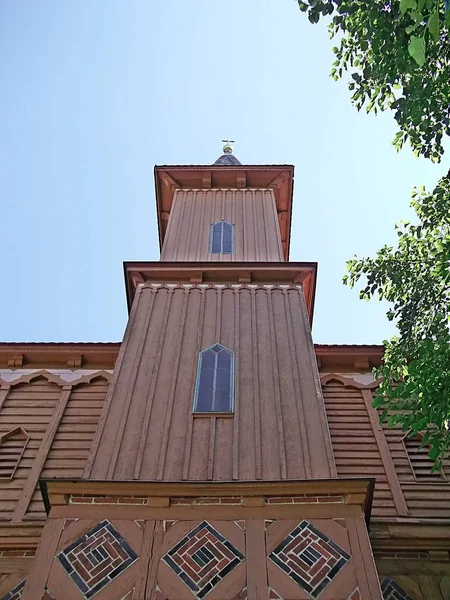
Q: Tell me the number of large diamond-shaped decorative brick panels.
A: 3